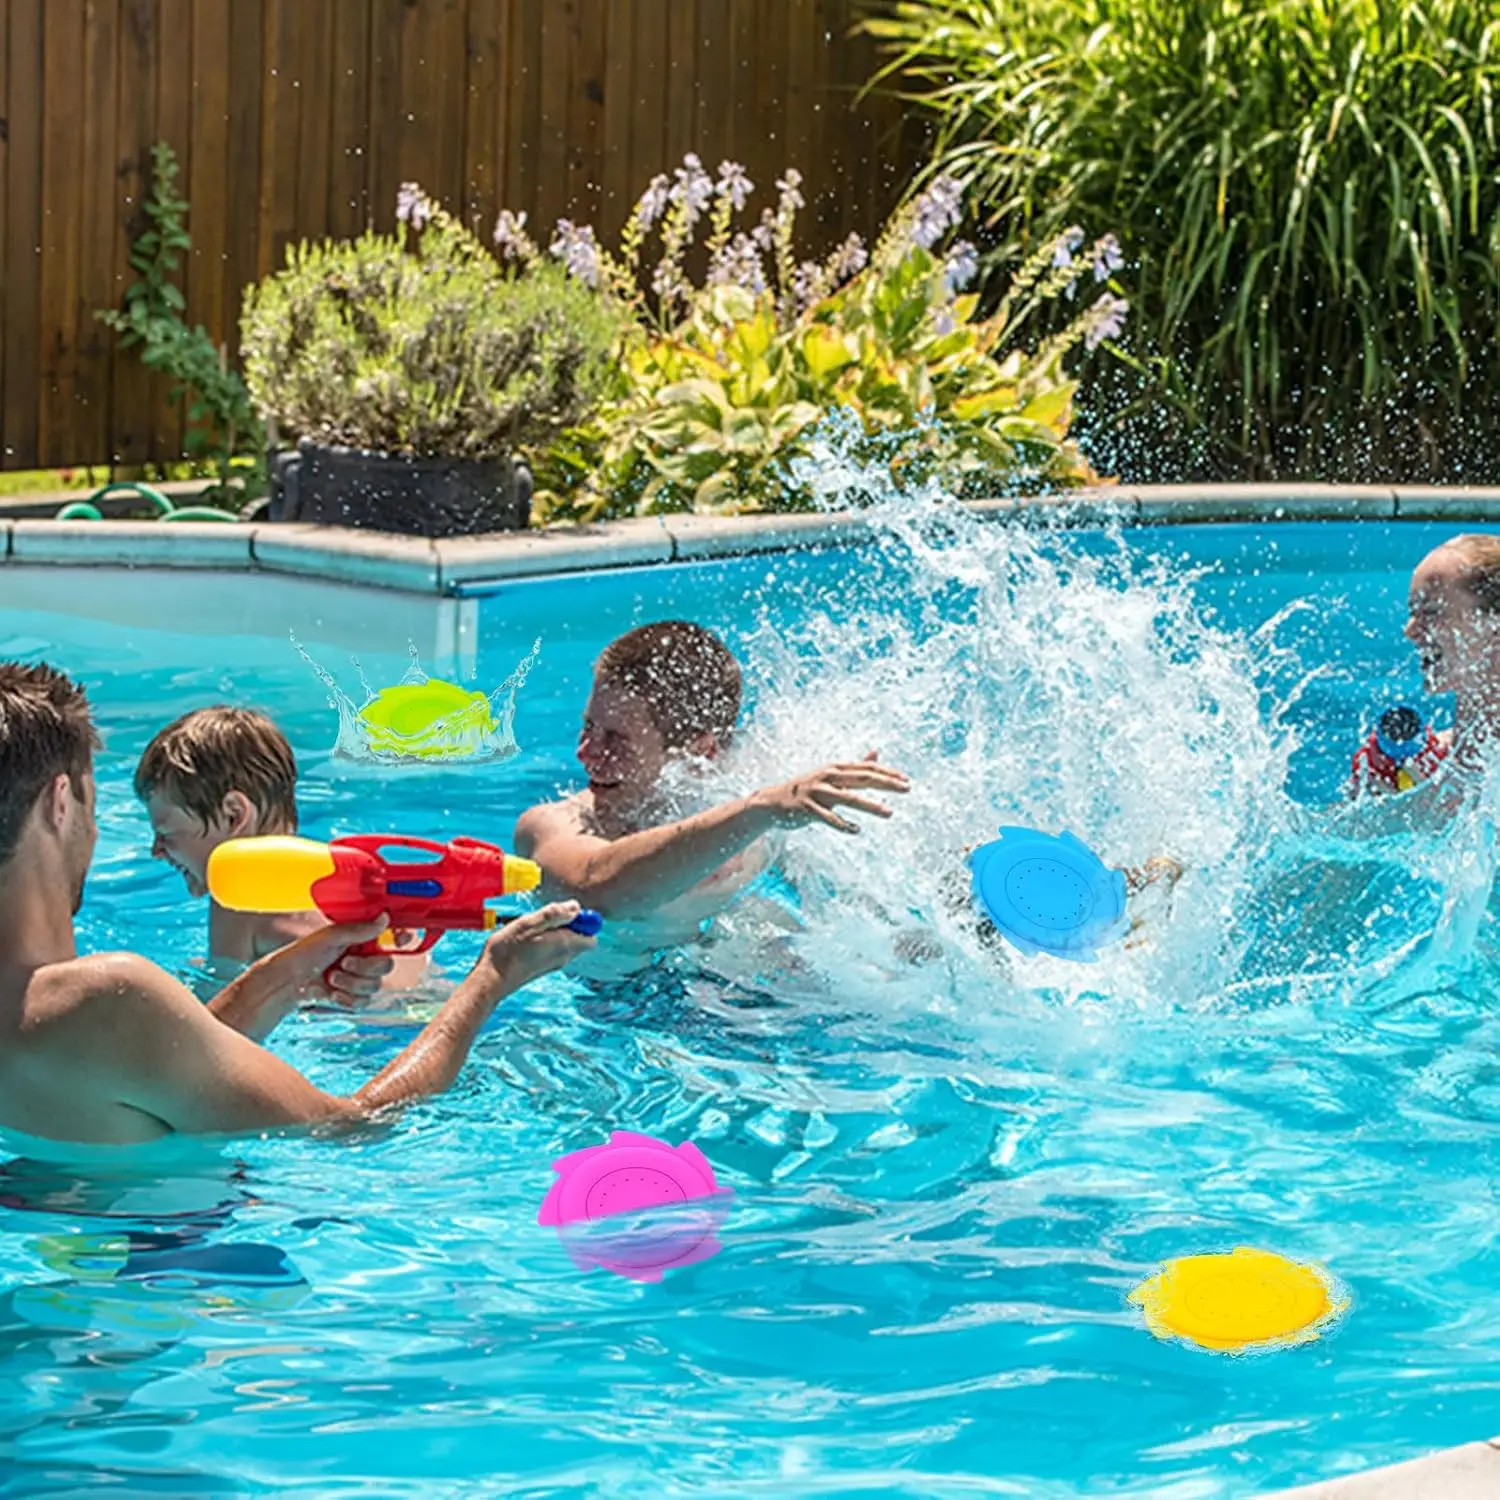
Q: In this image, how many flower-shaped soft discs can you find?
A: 4